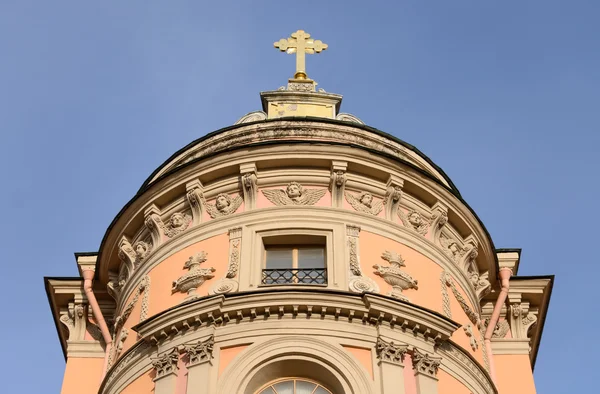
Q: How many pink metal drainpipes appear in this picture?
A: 2